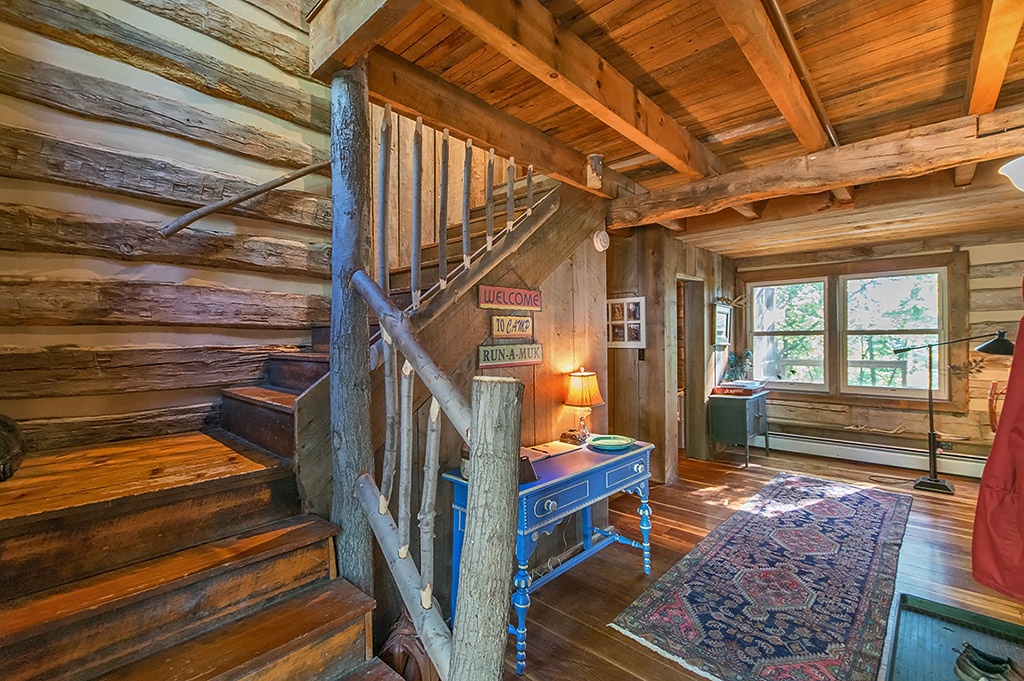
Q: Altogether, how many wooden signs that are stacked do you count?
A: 3